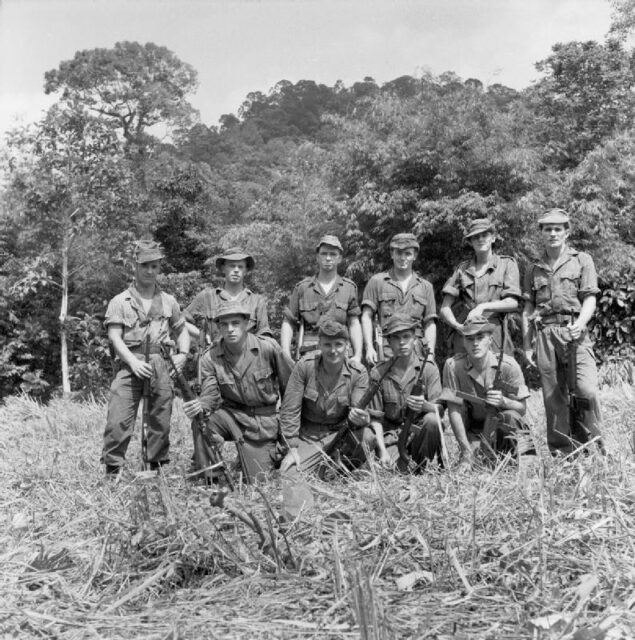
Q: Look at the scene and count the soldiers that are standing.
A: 6